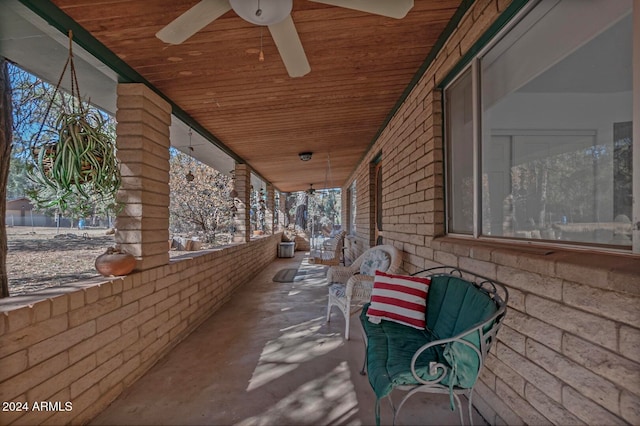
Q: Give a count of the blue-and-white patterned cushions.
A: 2